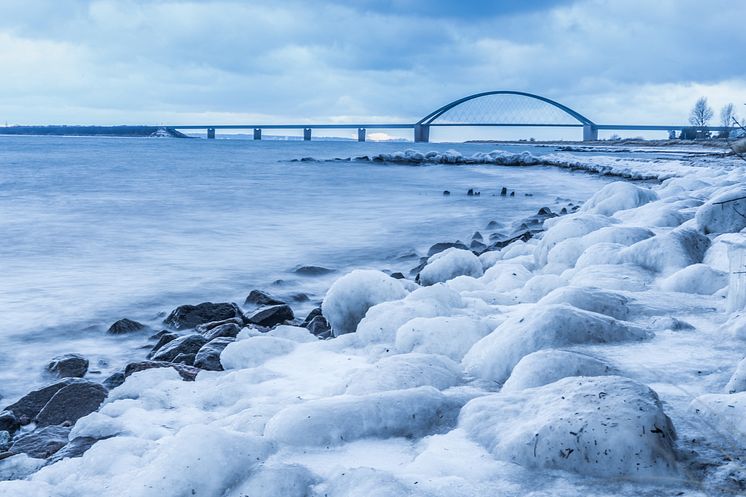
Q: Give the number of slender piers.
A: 4